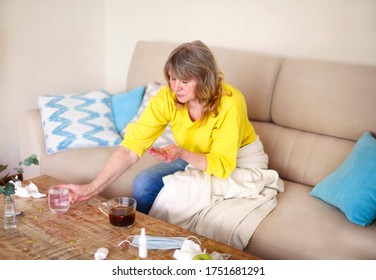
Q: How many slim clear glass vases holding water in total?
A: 1